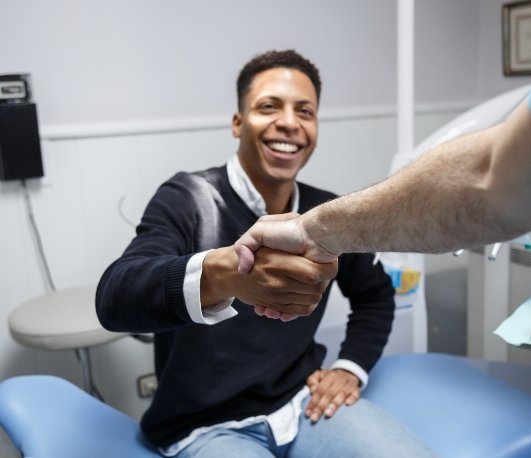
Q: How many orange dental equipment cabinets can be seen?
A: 0